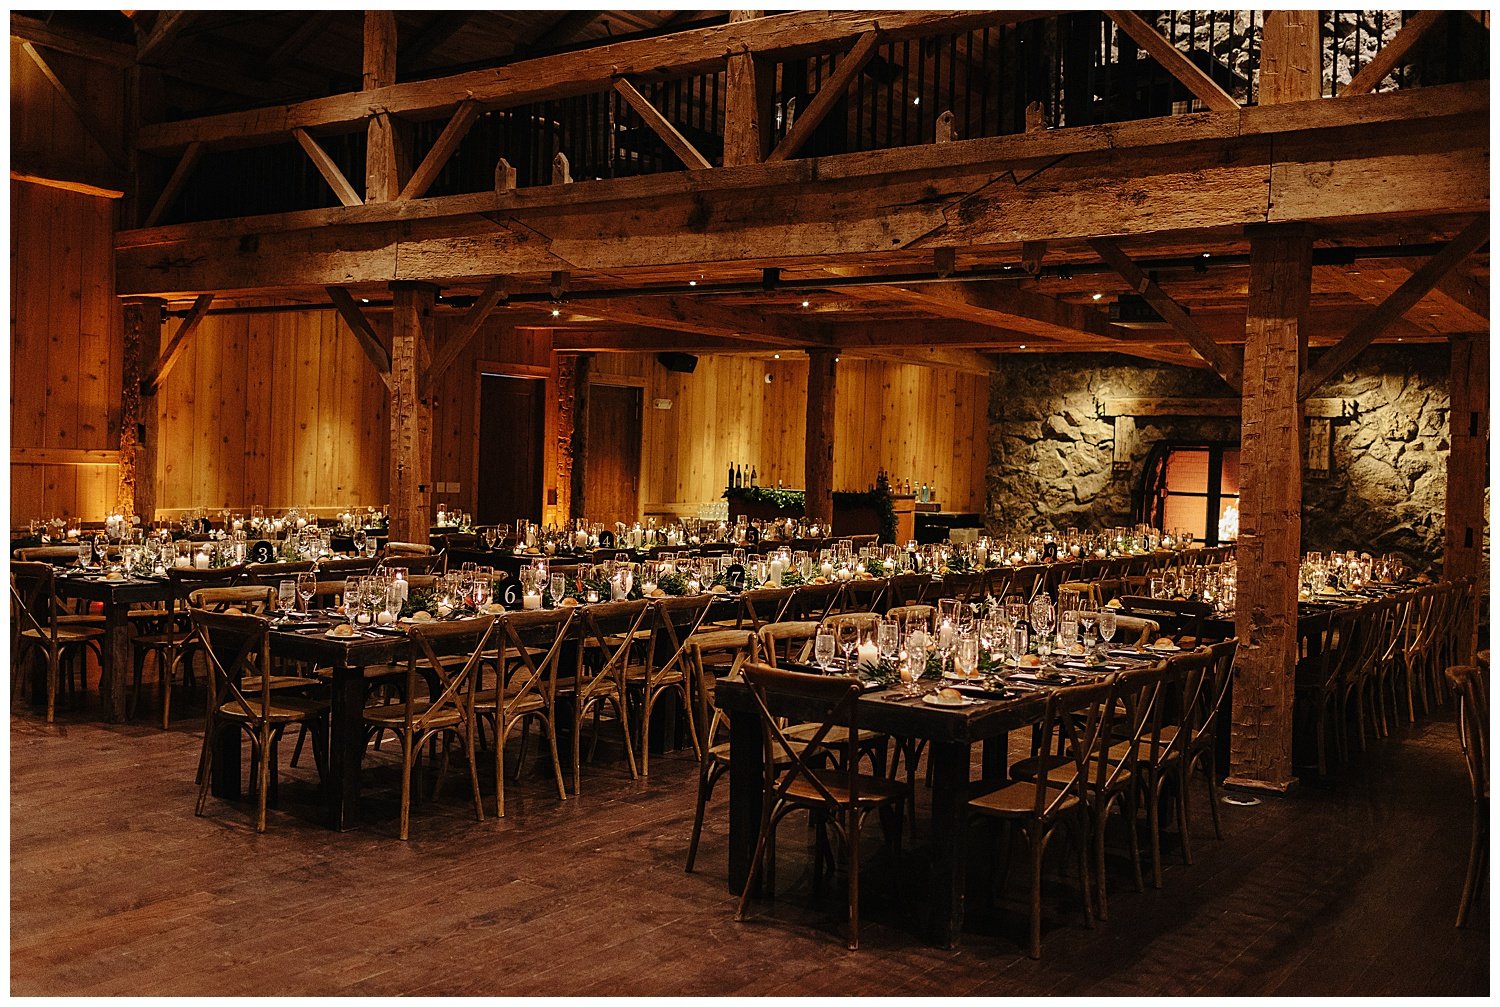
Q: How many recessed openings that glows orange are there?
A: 1